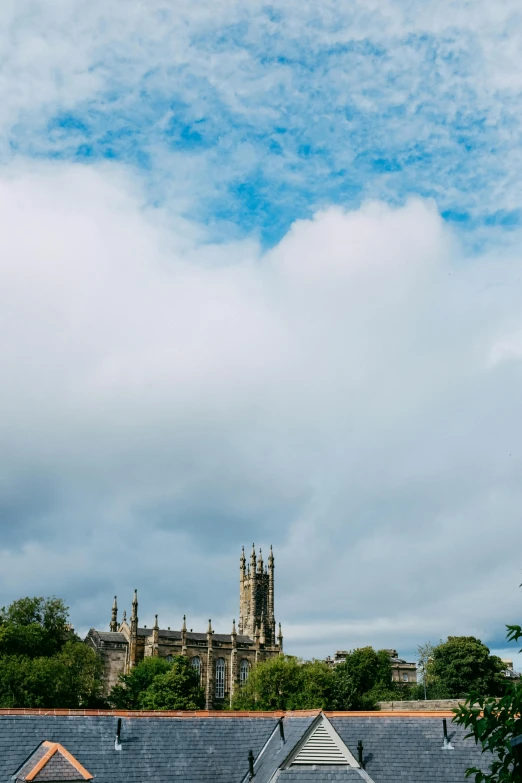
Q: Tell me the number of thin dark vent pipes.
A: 5